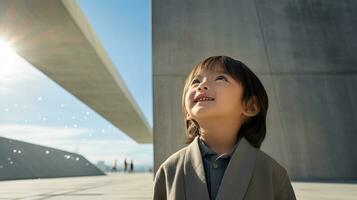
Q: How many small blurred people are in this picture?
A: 3